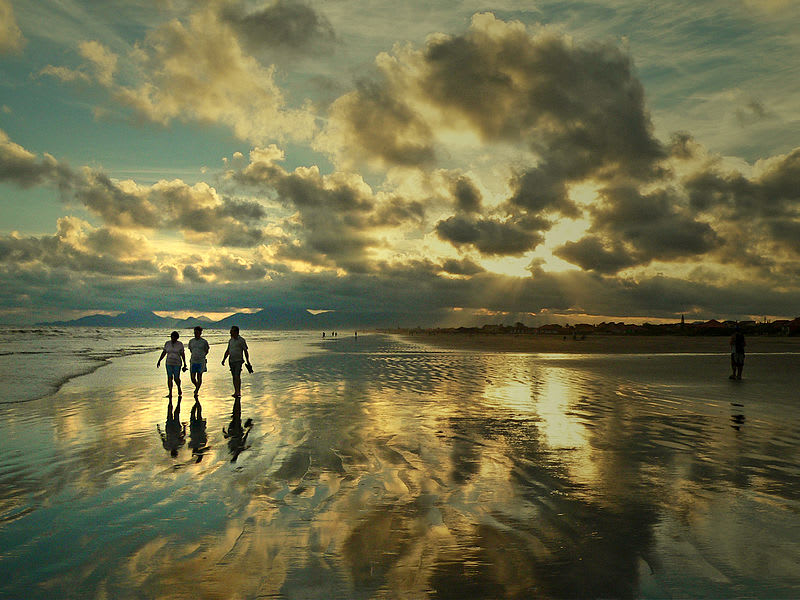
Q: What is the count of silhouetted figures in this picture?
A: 4